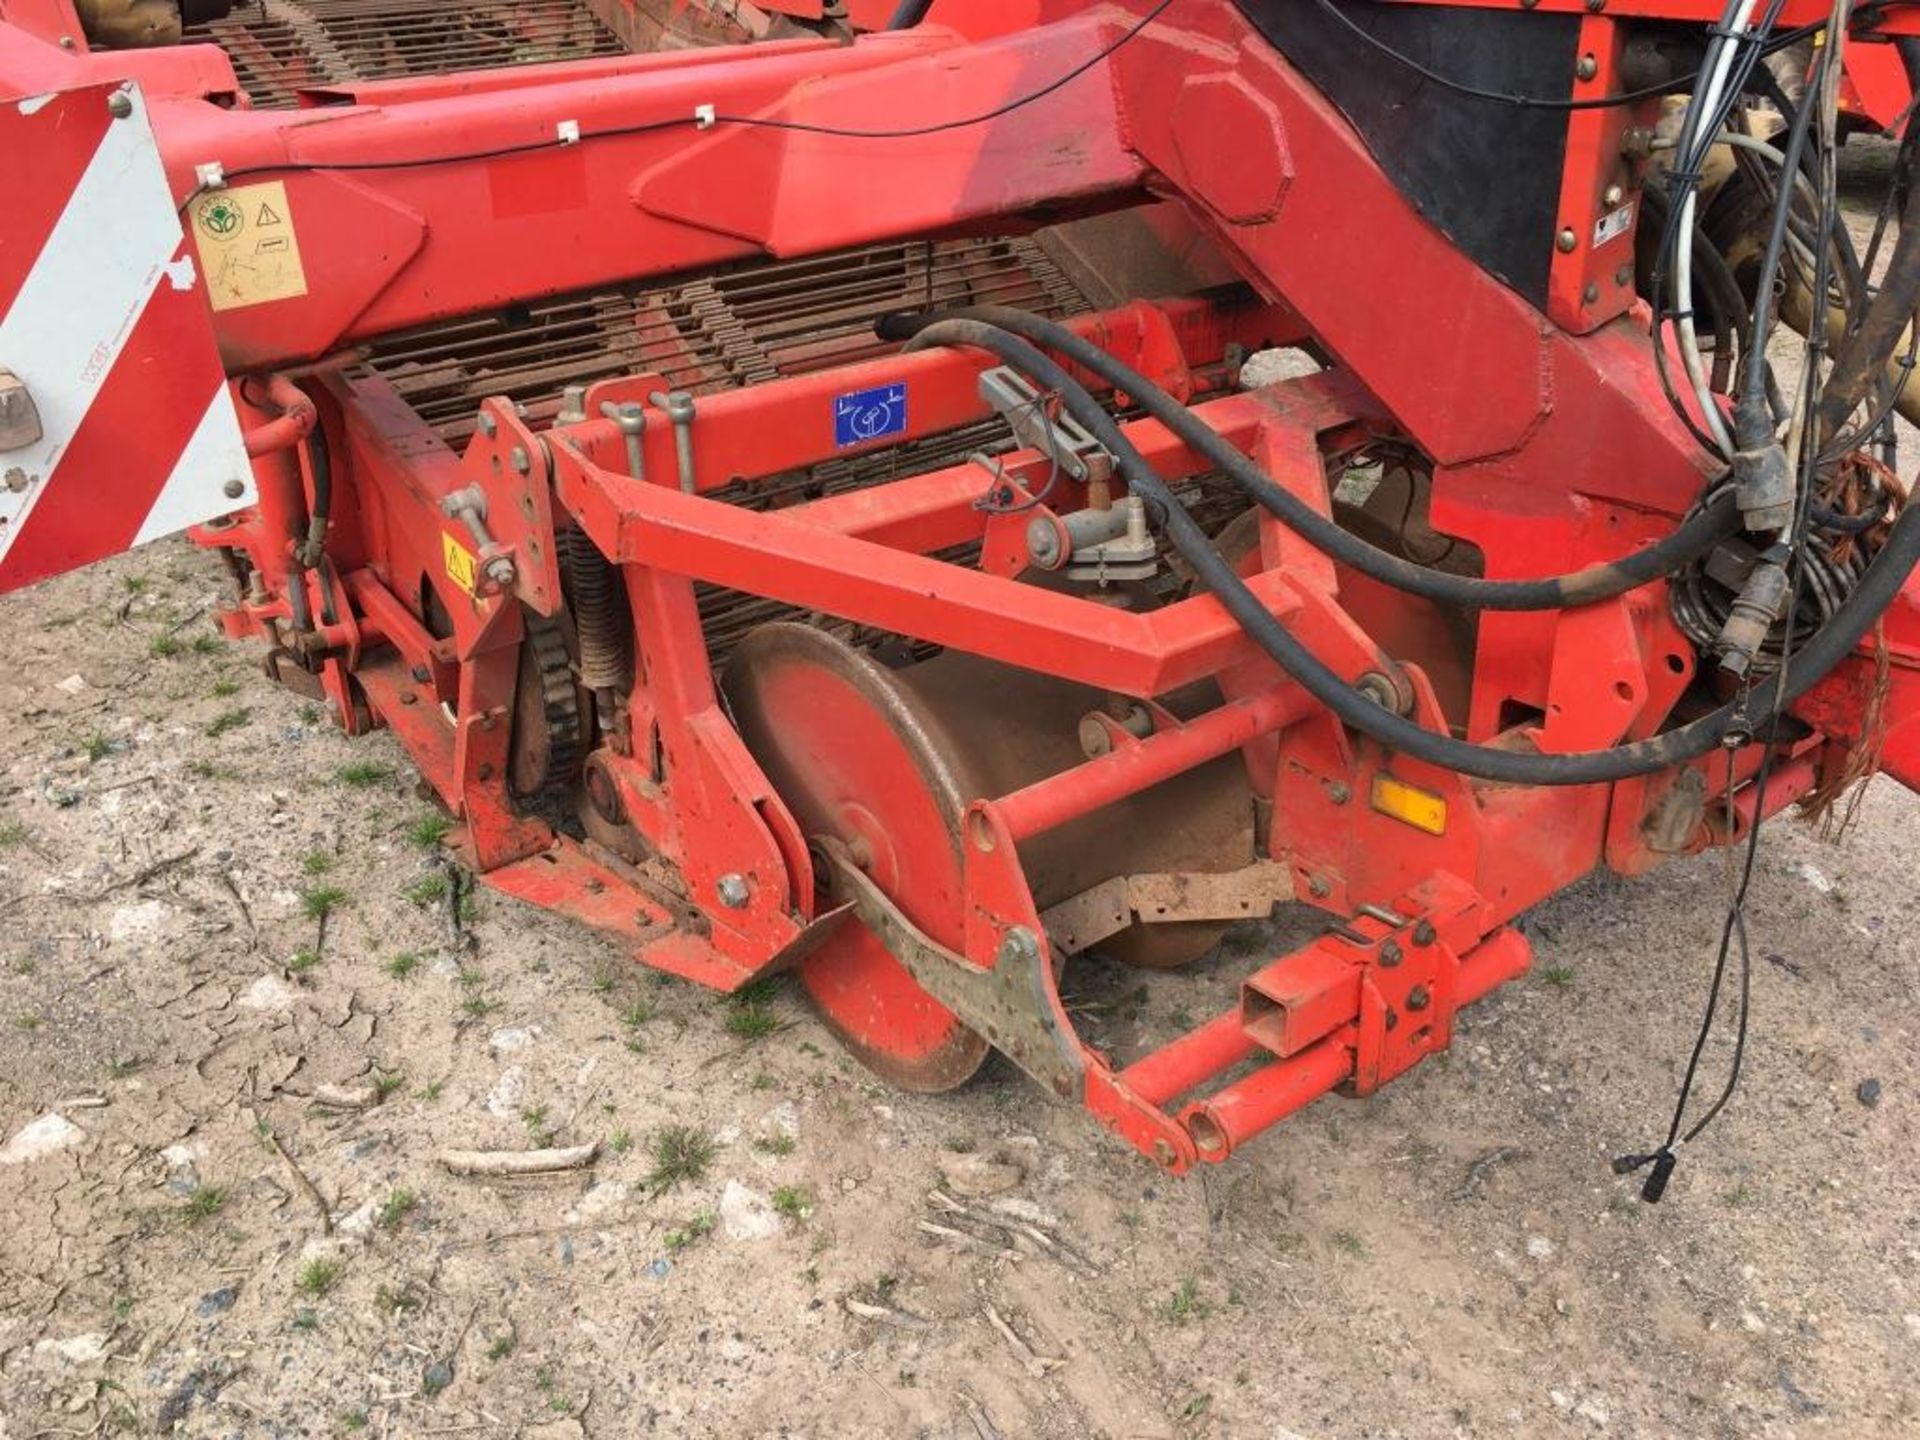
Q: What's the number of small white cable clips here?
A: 3